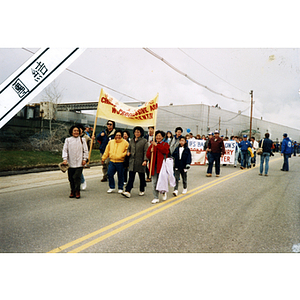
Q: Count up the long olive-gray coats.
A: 1